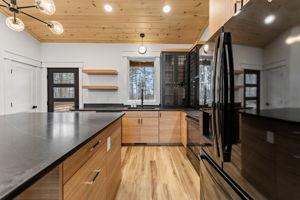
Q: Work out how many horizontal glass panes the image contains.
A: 3